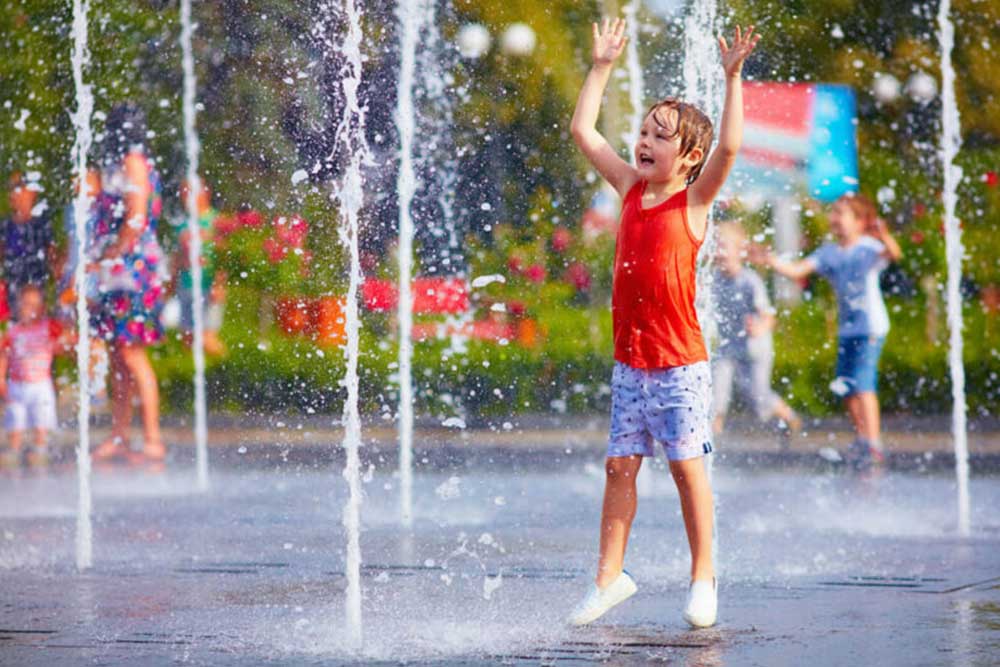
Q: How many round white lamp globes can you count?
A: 4